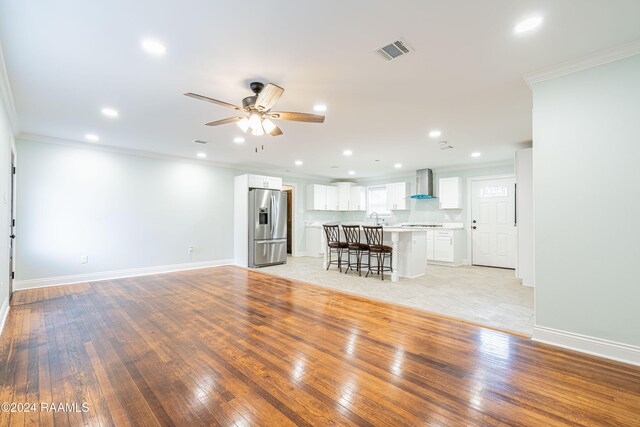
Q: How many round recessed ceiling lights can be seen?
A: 13